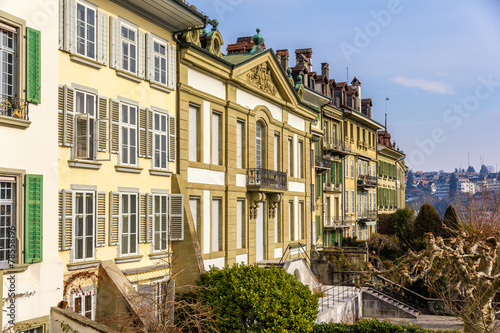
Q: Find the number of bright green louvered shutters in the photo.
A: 2